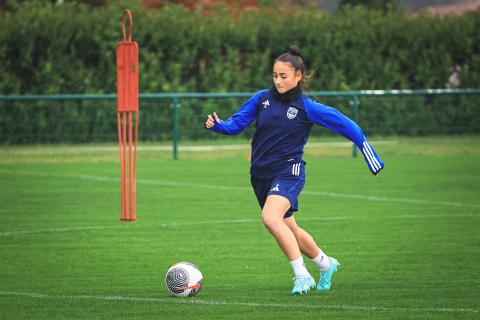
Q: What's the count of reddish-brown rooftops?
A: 1